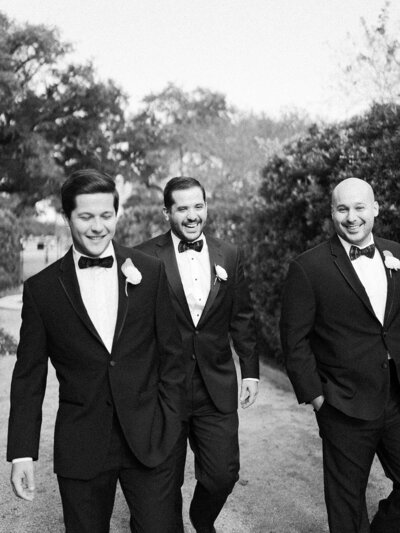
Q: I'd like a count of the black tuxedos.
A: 3